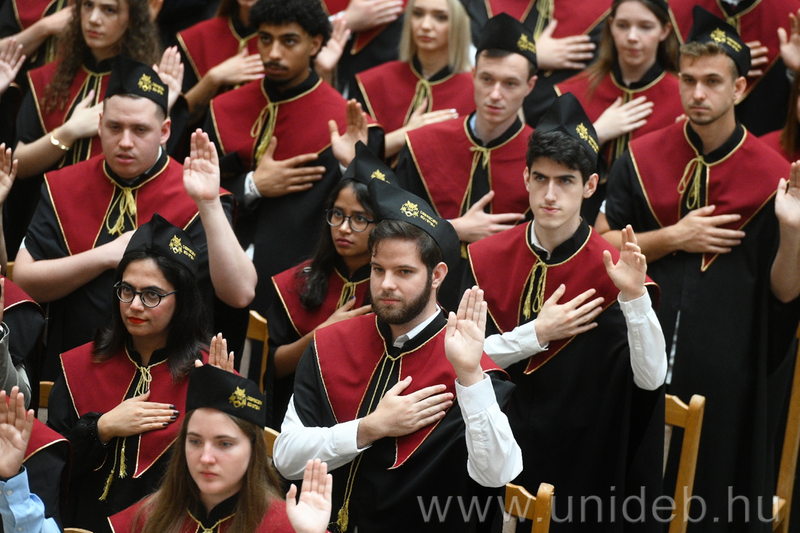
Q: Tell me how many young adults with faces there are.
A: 12